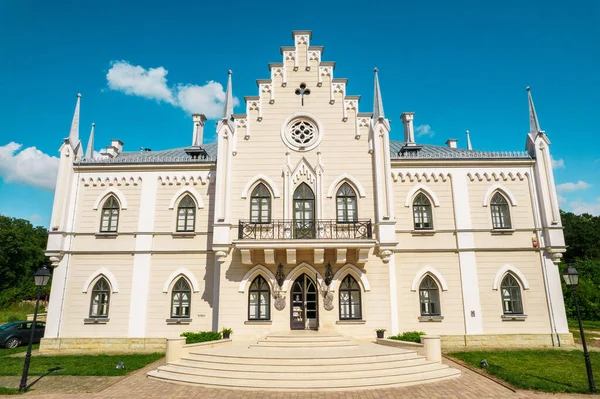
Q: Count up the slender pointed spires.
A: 6